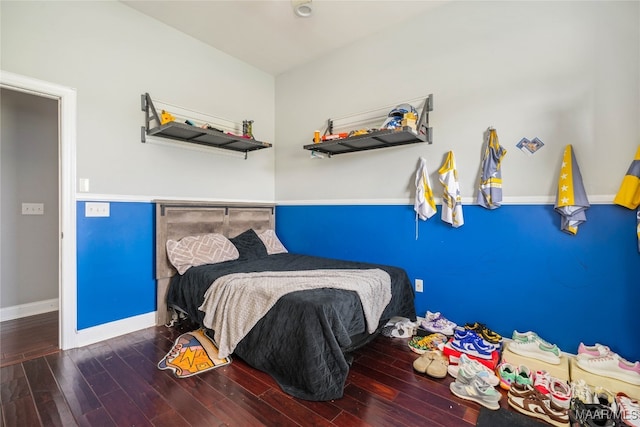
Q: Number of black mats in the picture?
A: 1